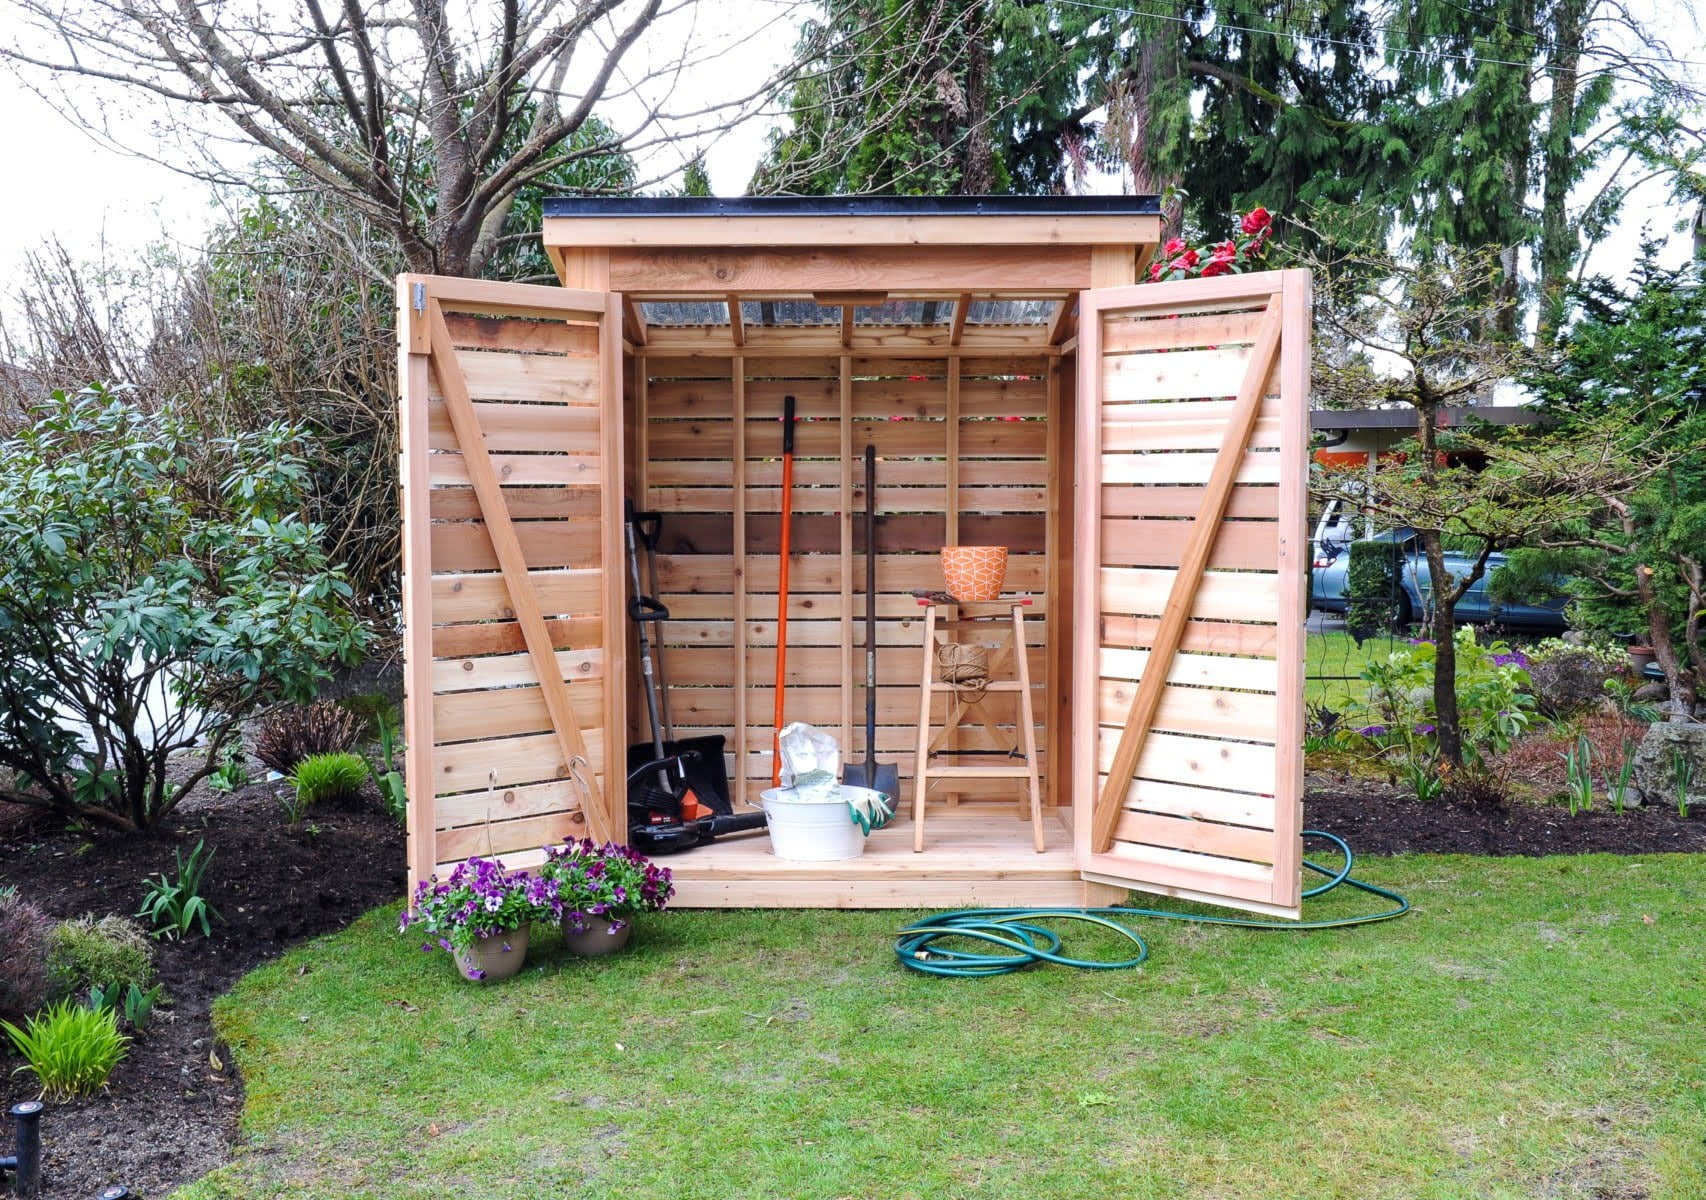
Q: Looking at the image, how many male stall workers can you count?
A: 0